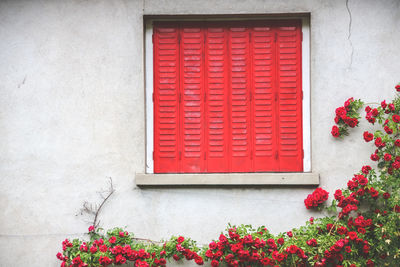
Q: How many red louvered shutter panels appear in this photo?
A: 6